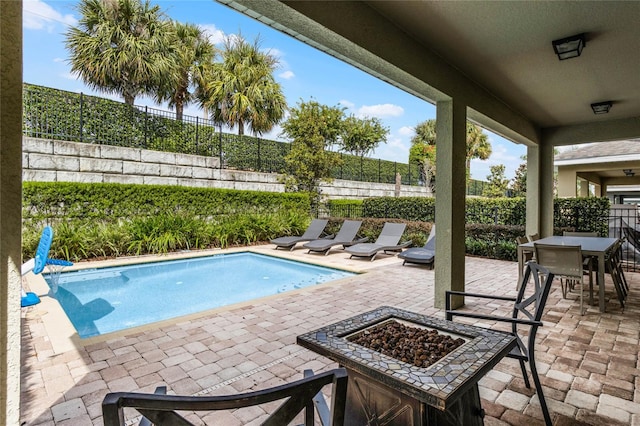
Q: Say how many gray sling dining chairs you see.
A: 6